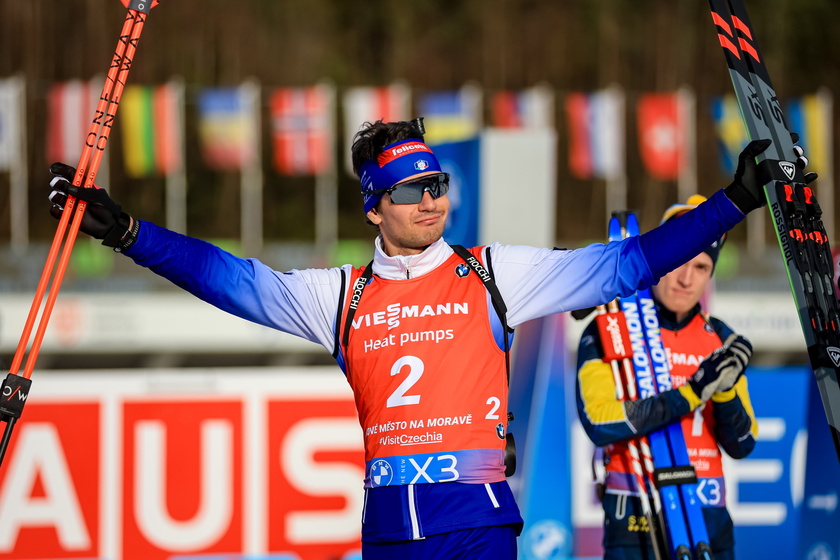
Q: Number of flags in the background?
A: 12